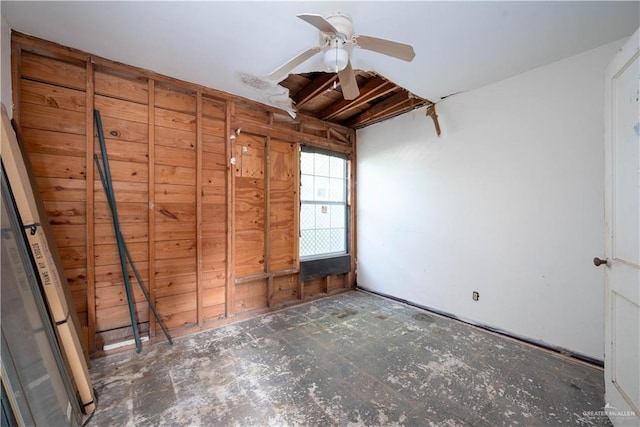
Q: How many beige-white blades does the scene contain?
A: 4